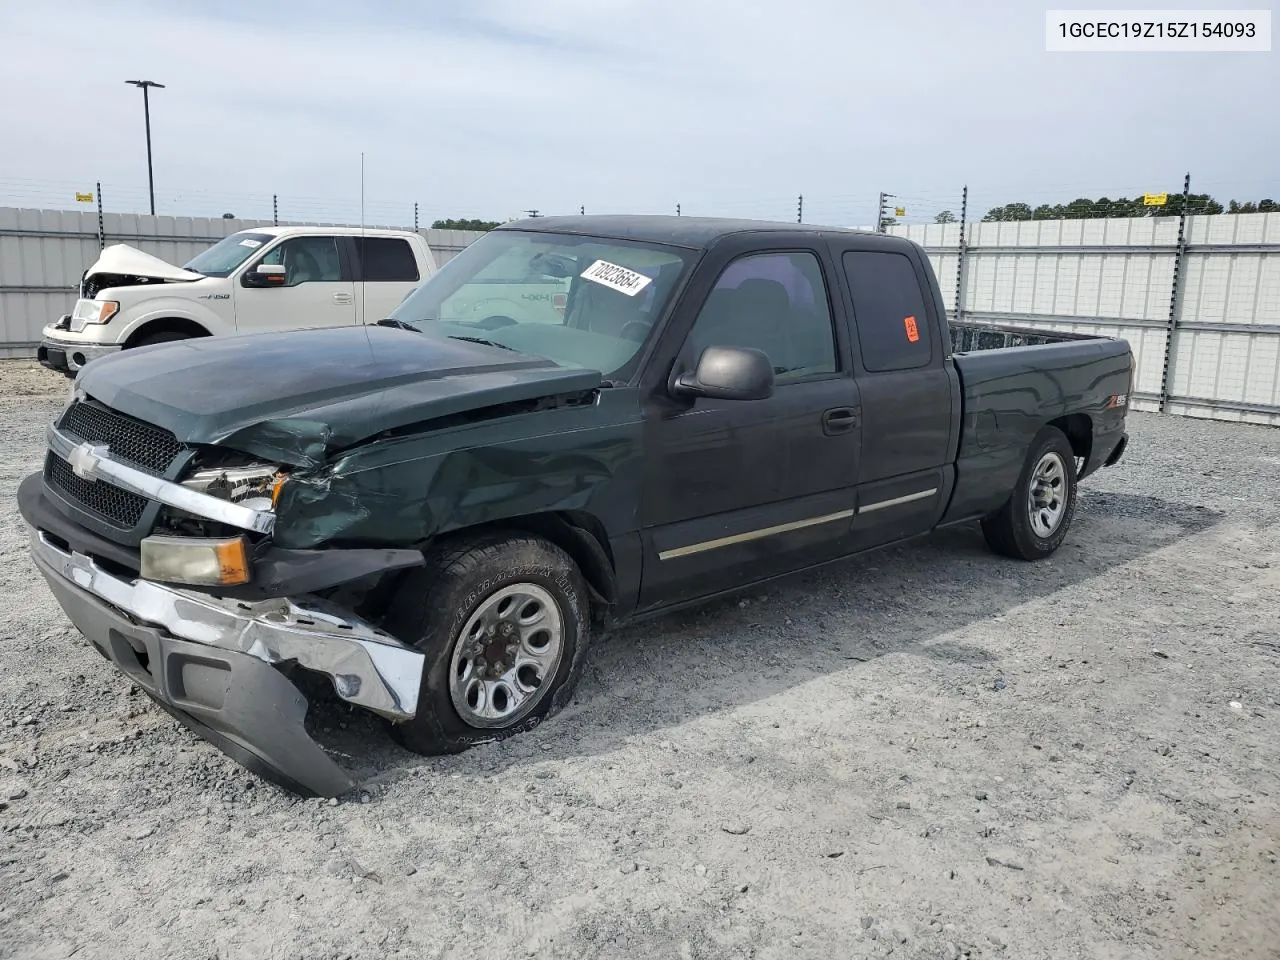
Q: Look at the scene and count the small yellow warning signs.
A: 3